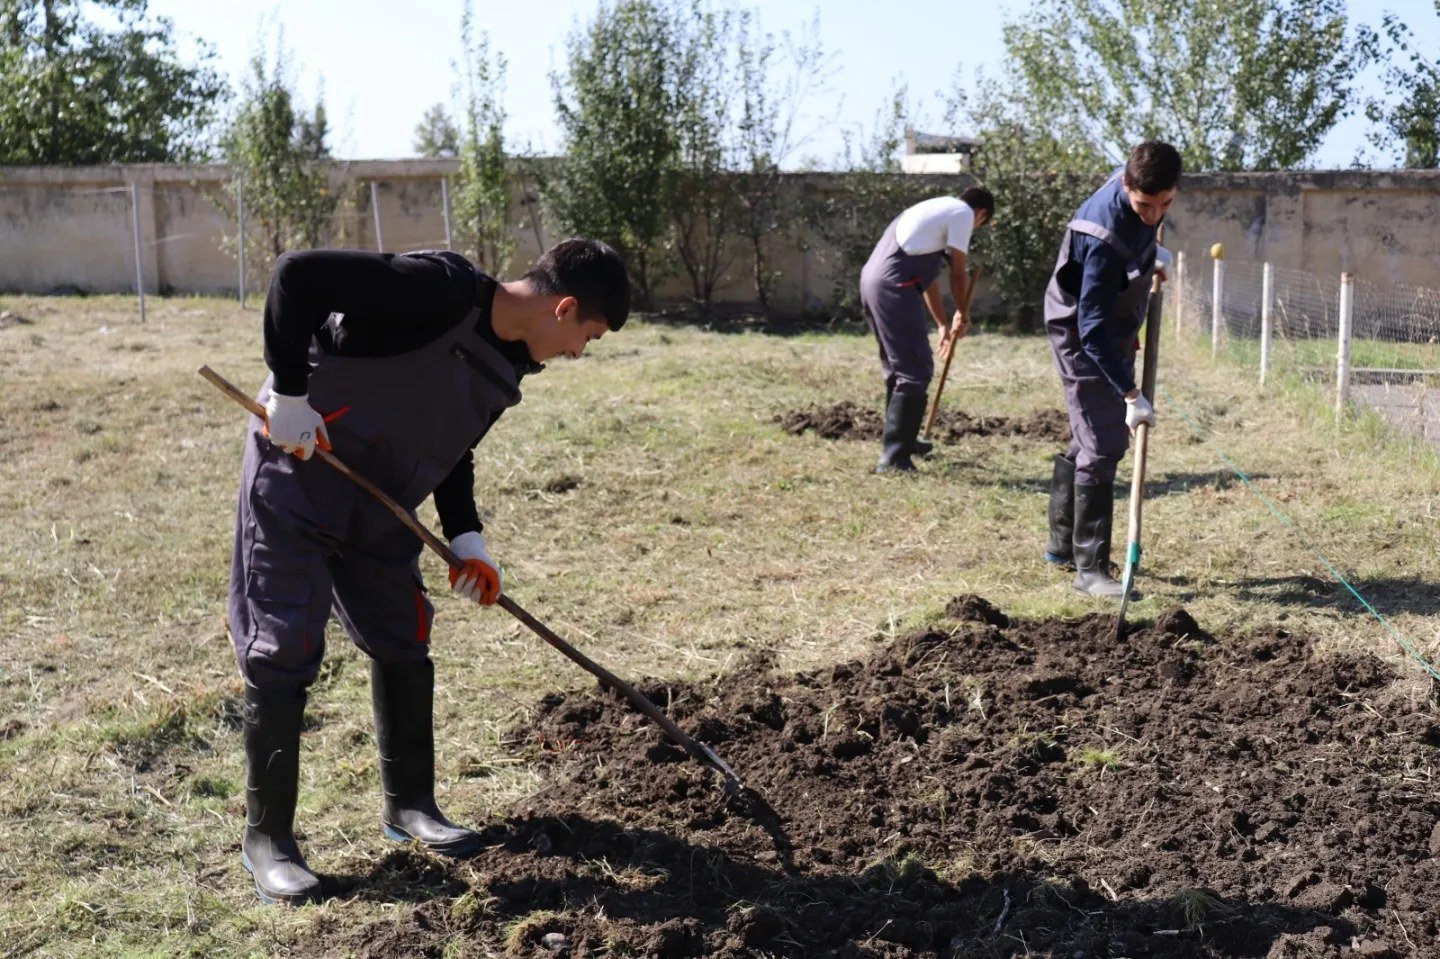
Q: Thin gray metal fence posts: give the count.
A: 4